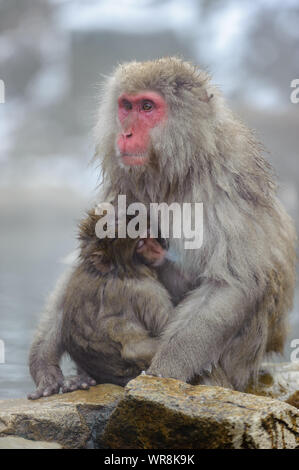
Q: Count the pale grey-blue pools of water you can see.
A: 1